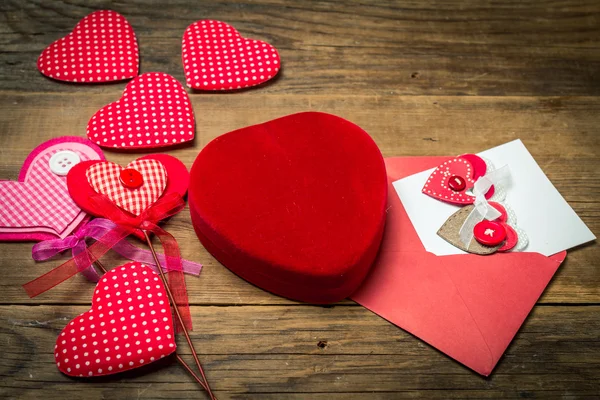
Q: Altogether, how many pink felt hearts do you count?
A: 1